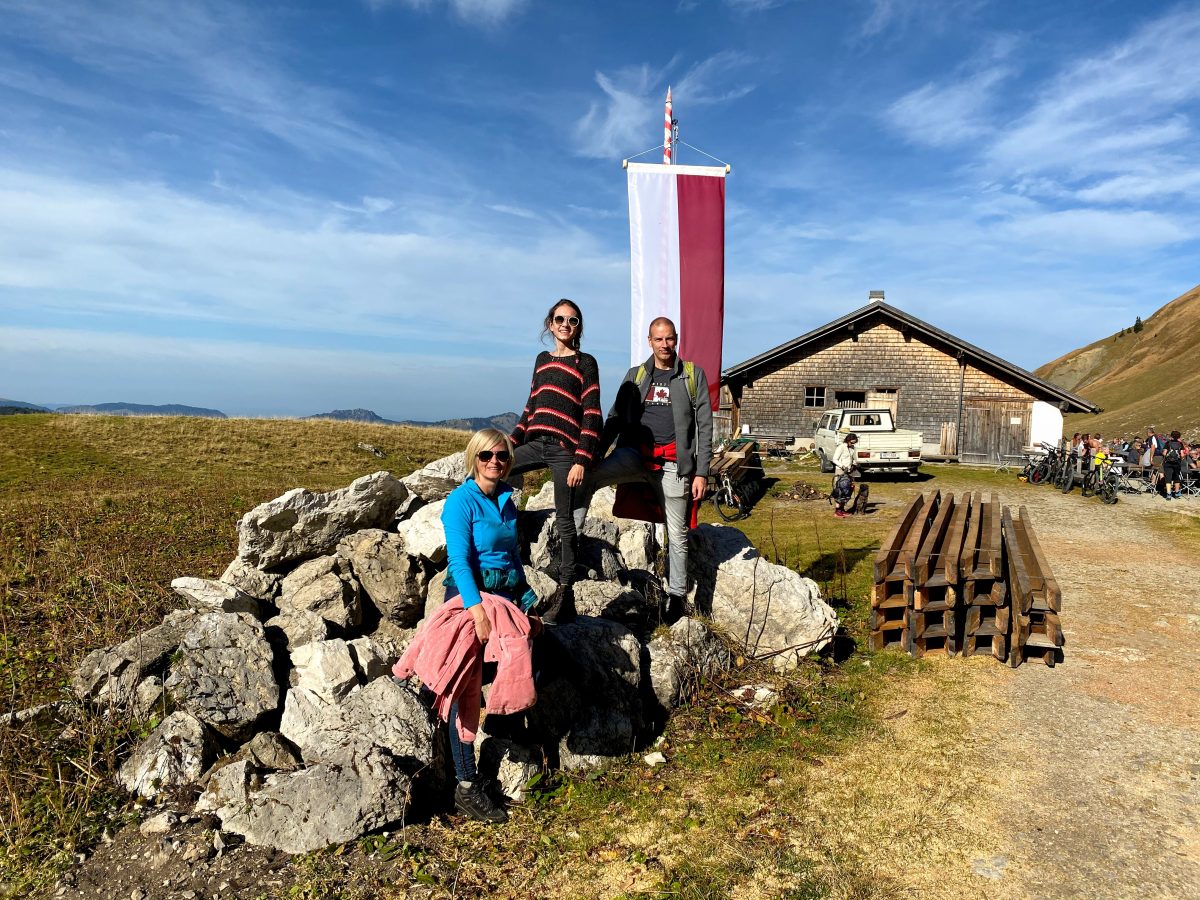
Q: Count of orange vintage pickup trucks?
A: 0